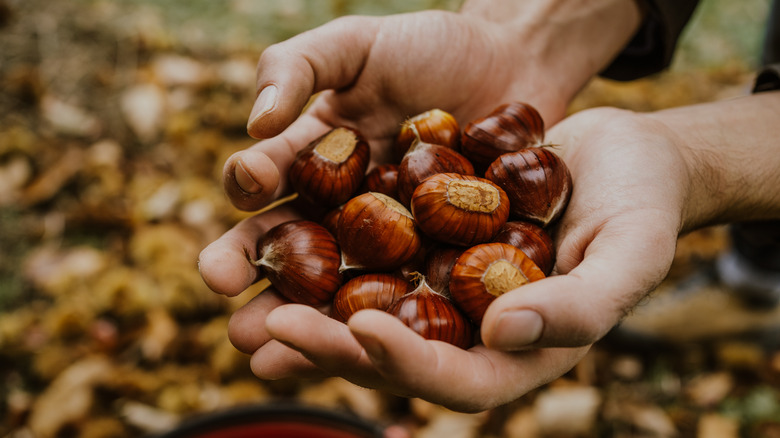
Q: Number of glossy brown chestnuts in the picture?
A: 15